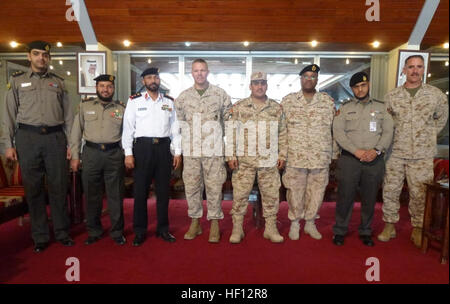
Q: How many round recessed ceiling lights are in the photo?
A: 8